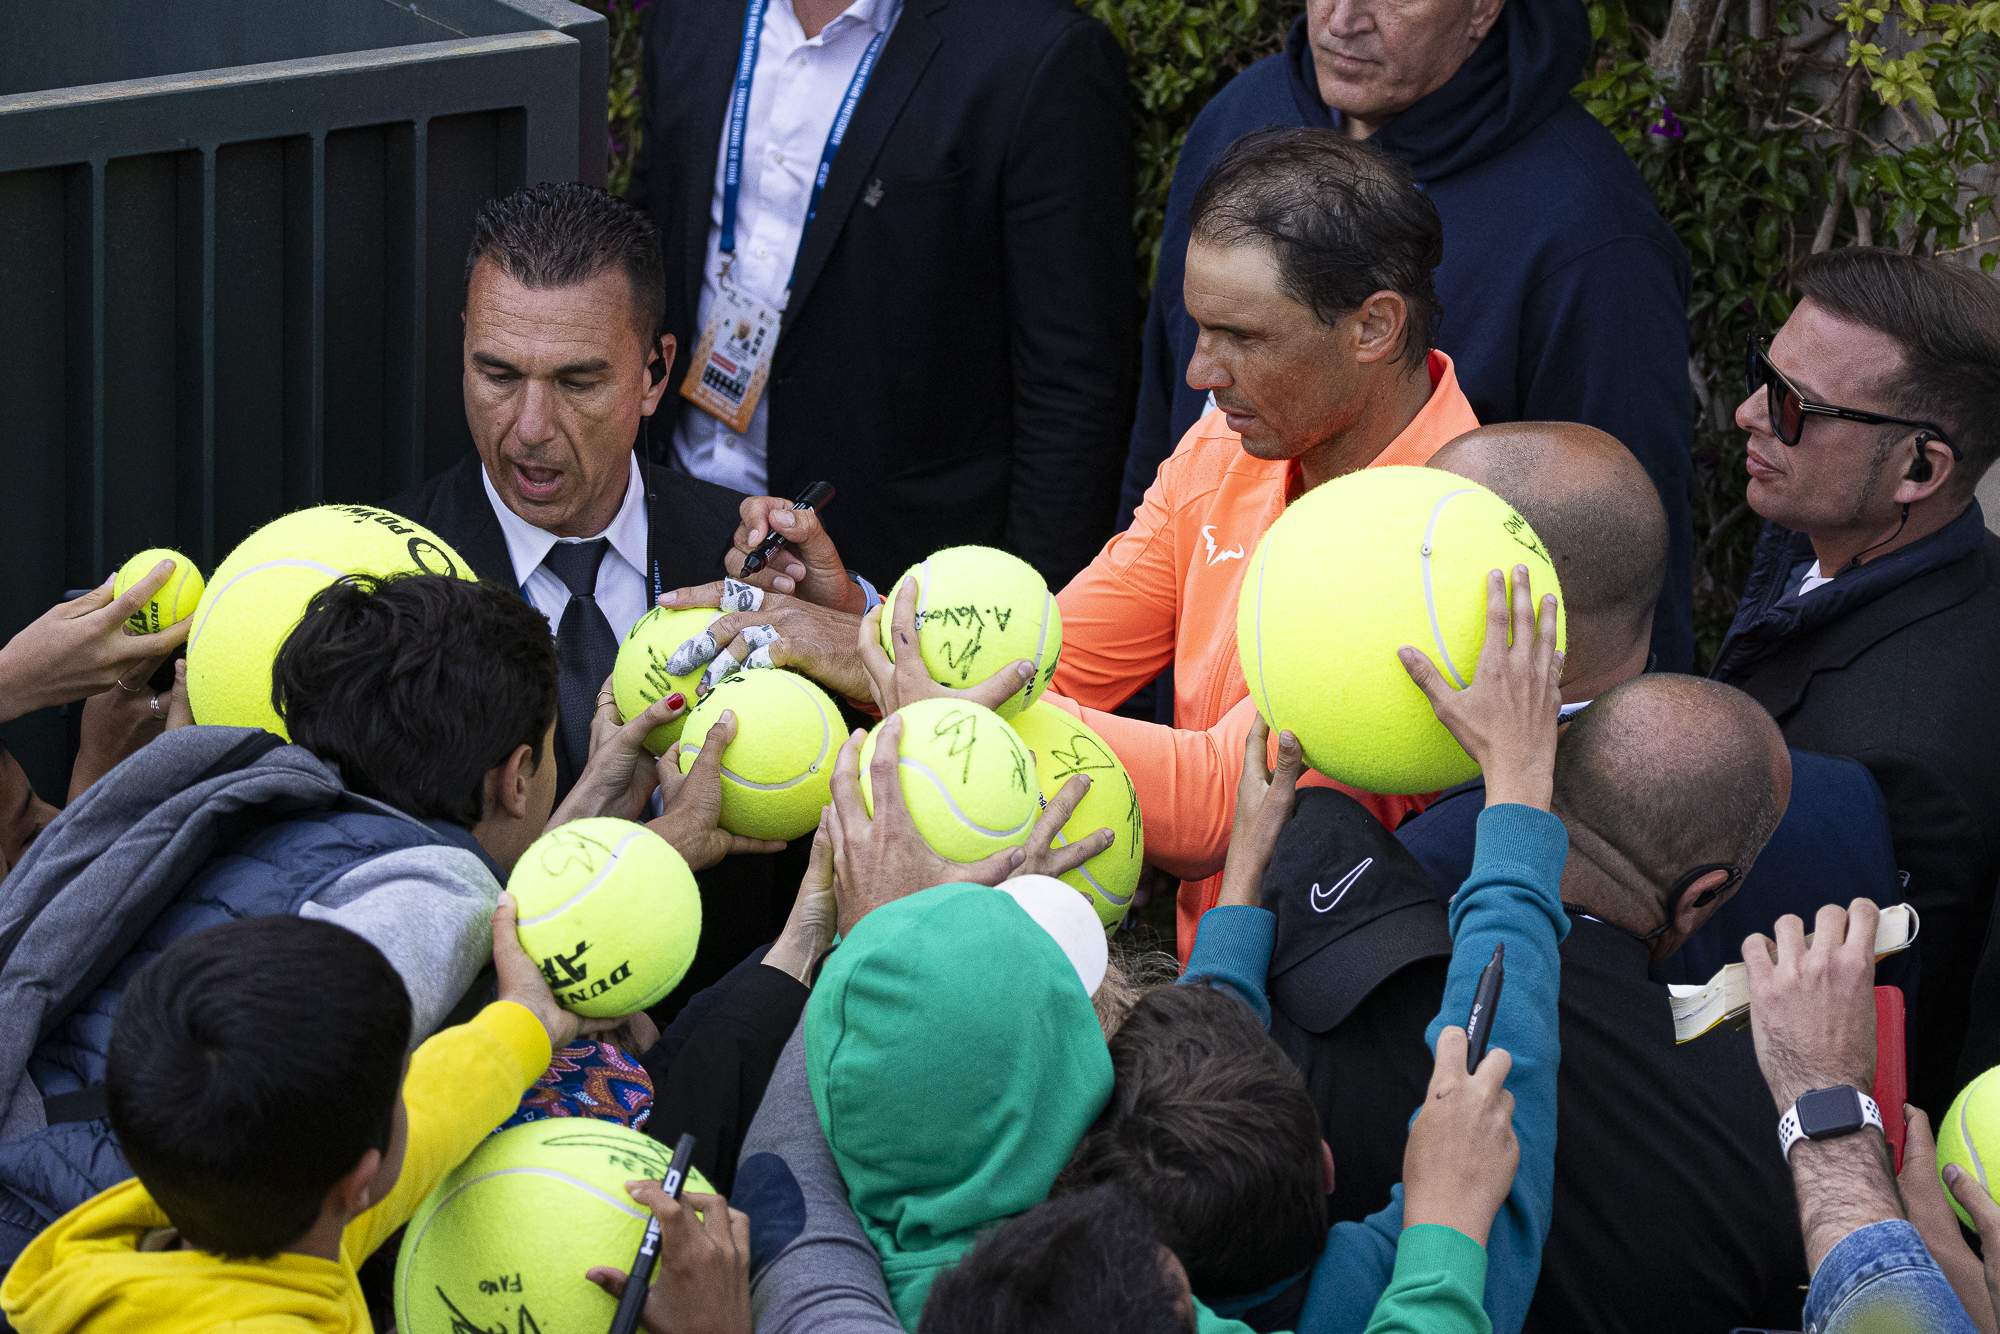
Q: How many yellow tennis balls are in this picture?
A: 11